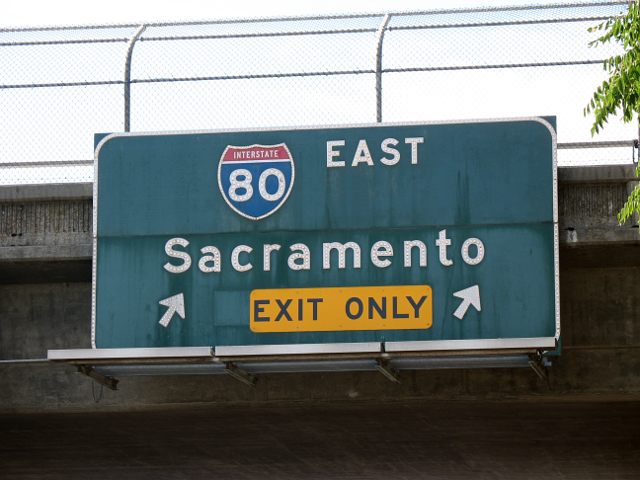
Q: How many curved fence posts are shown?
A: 2